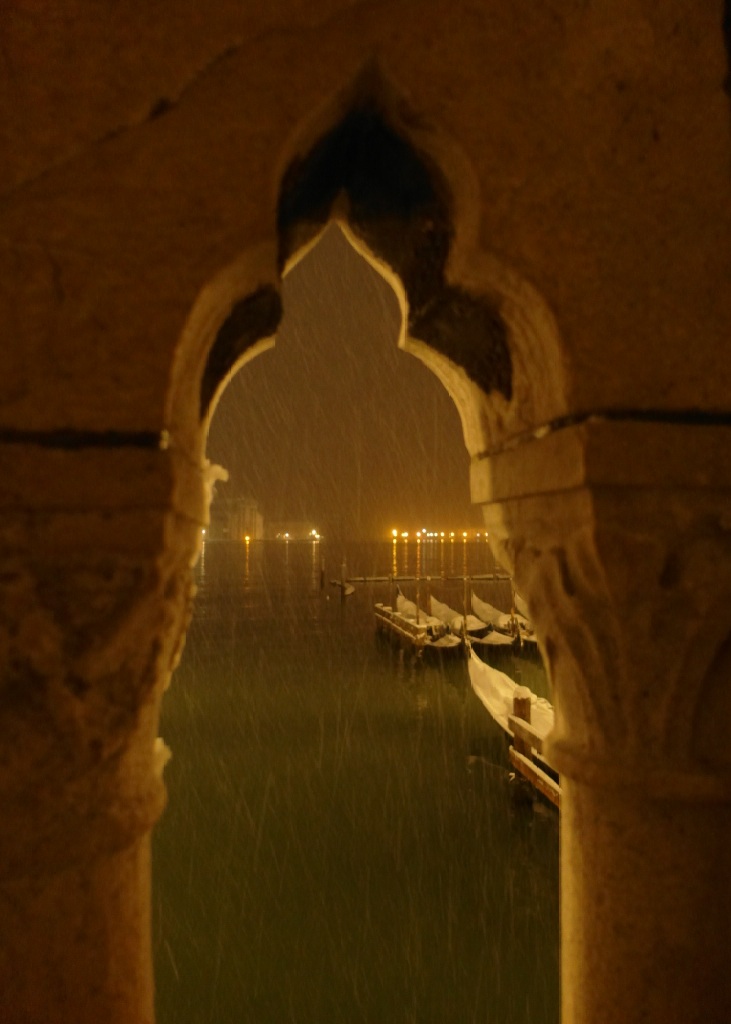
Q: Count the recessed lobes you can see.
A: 3